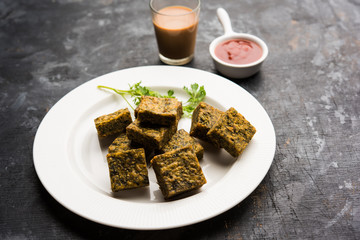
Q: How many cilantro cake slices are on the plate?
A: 9